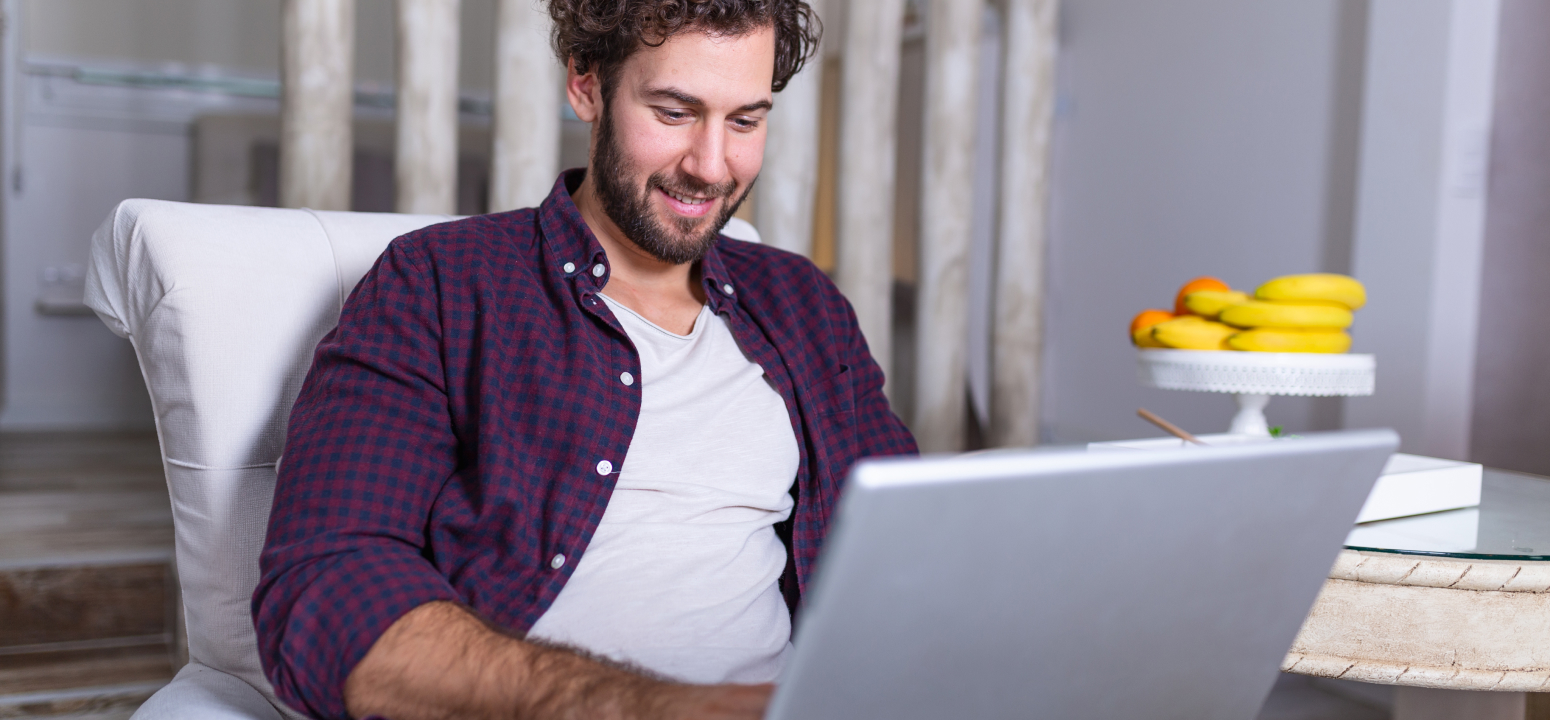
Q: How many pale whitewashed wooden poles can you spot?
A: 7